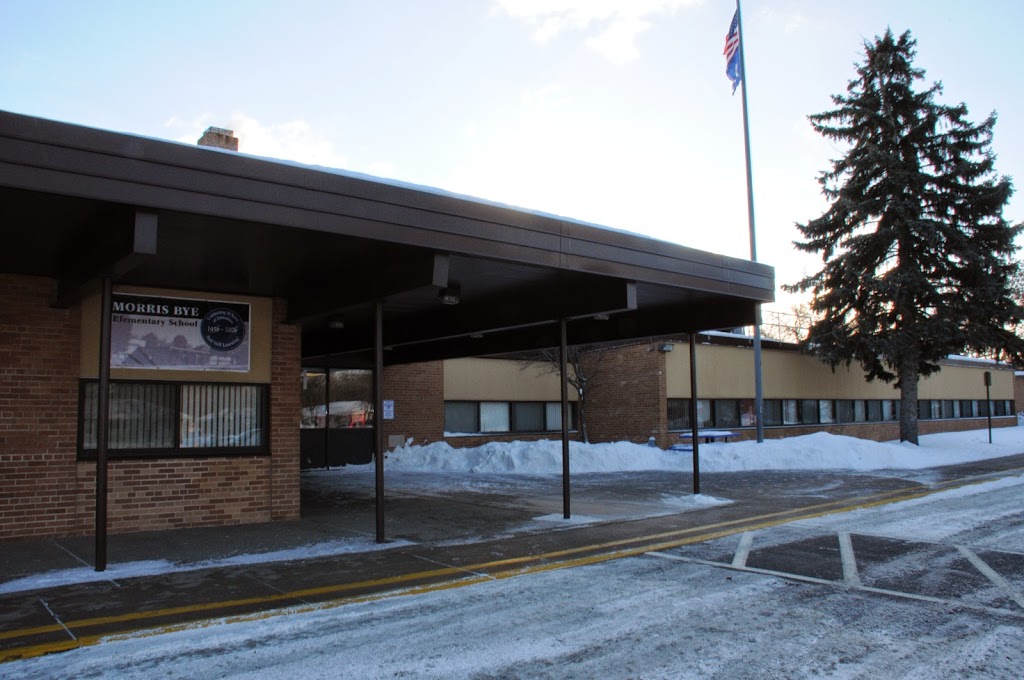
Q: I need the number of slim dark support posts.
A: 4